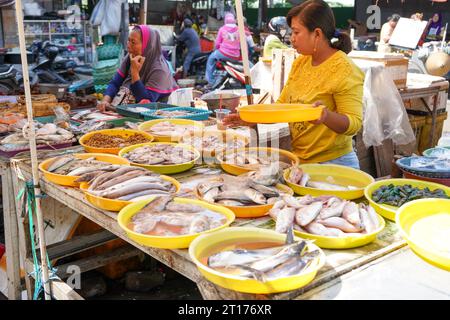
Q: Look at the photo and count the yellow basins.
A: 15